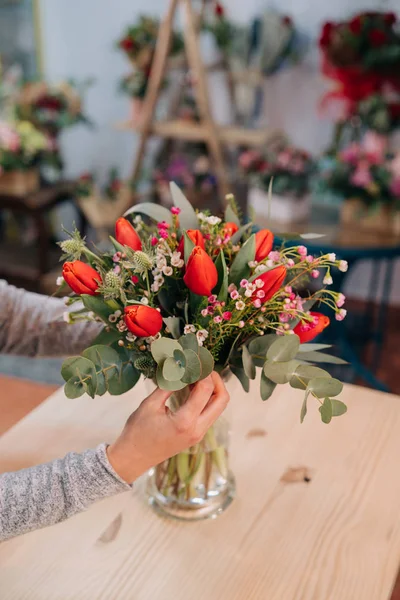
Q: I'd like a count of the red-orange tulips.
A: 9